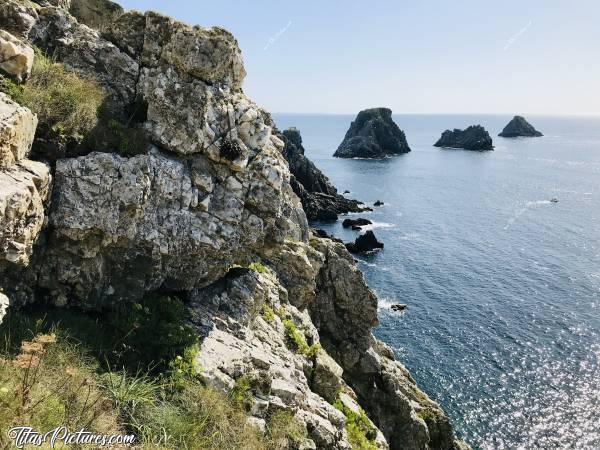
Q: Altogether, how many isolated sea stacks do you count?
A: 3